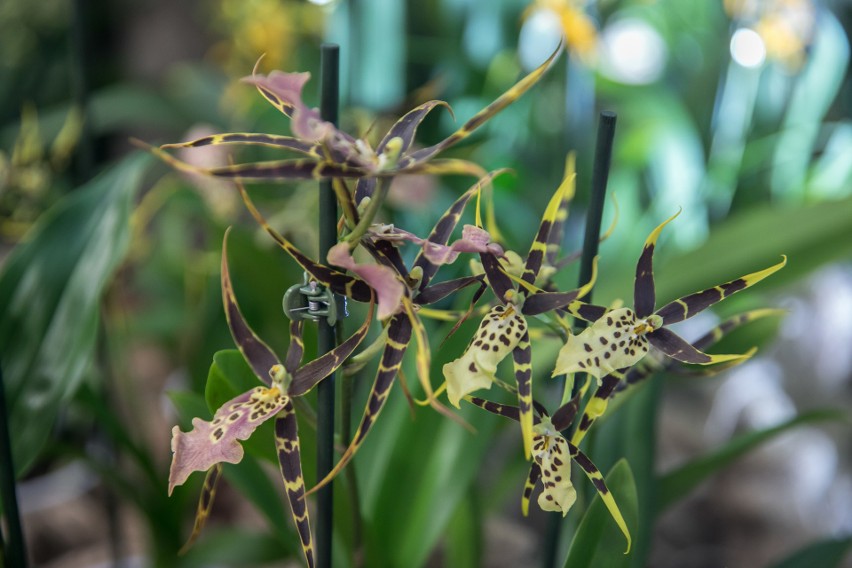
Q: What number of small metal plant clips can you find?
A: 1